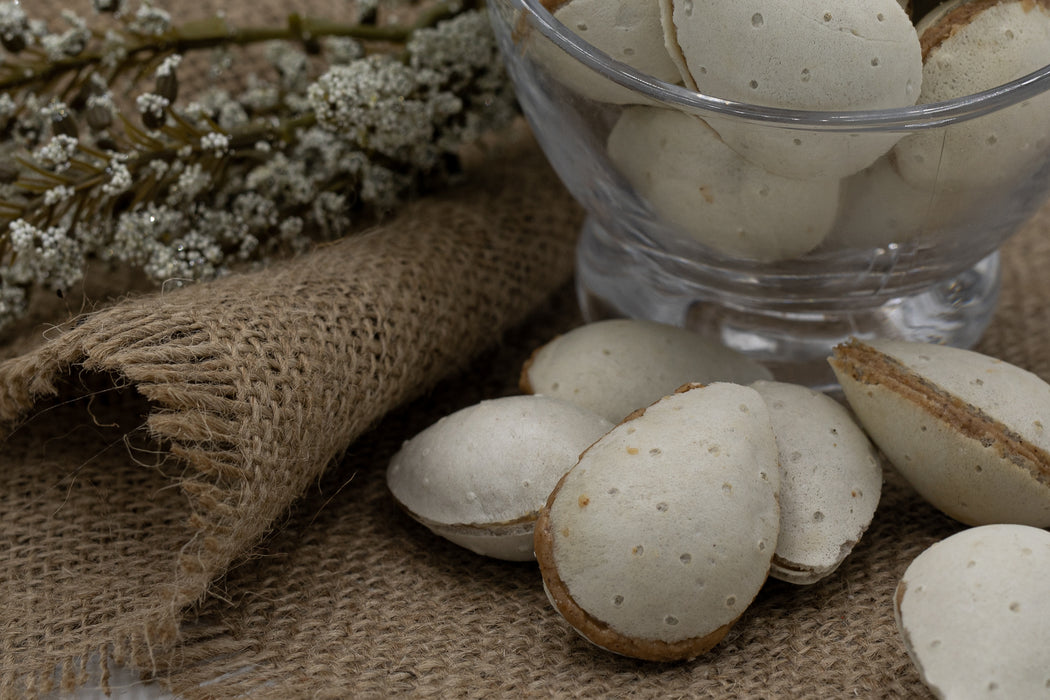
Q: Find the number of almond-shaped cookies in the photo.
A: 11